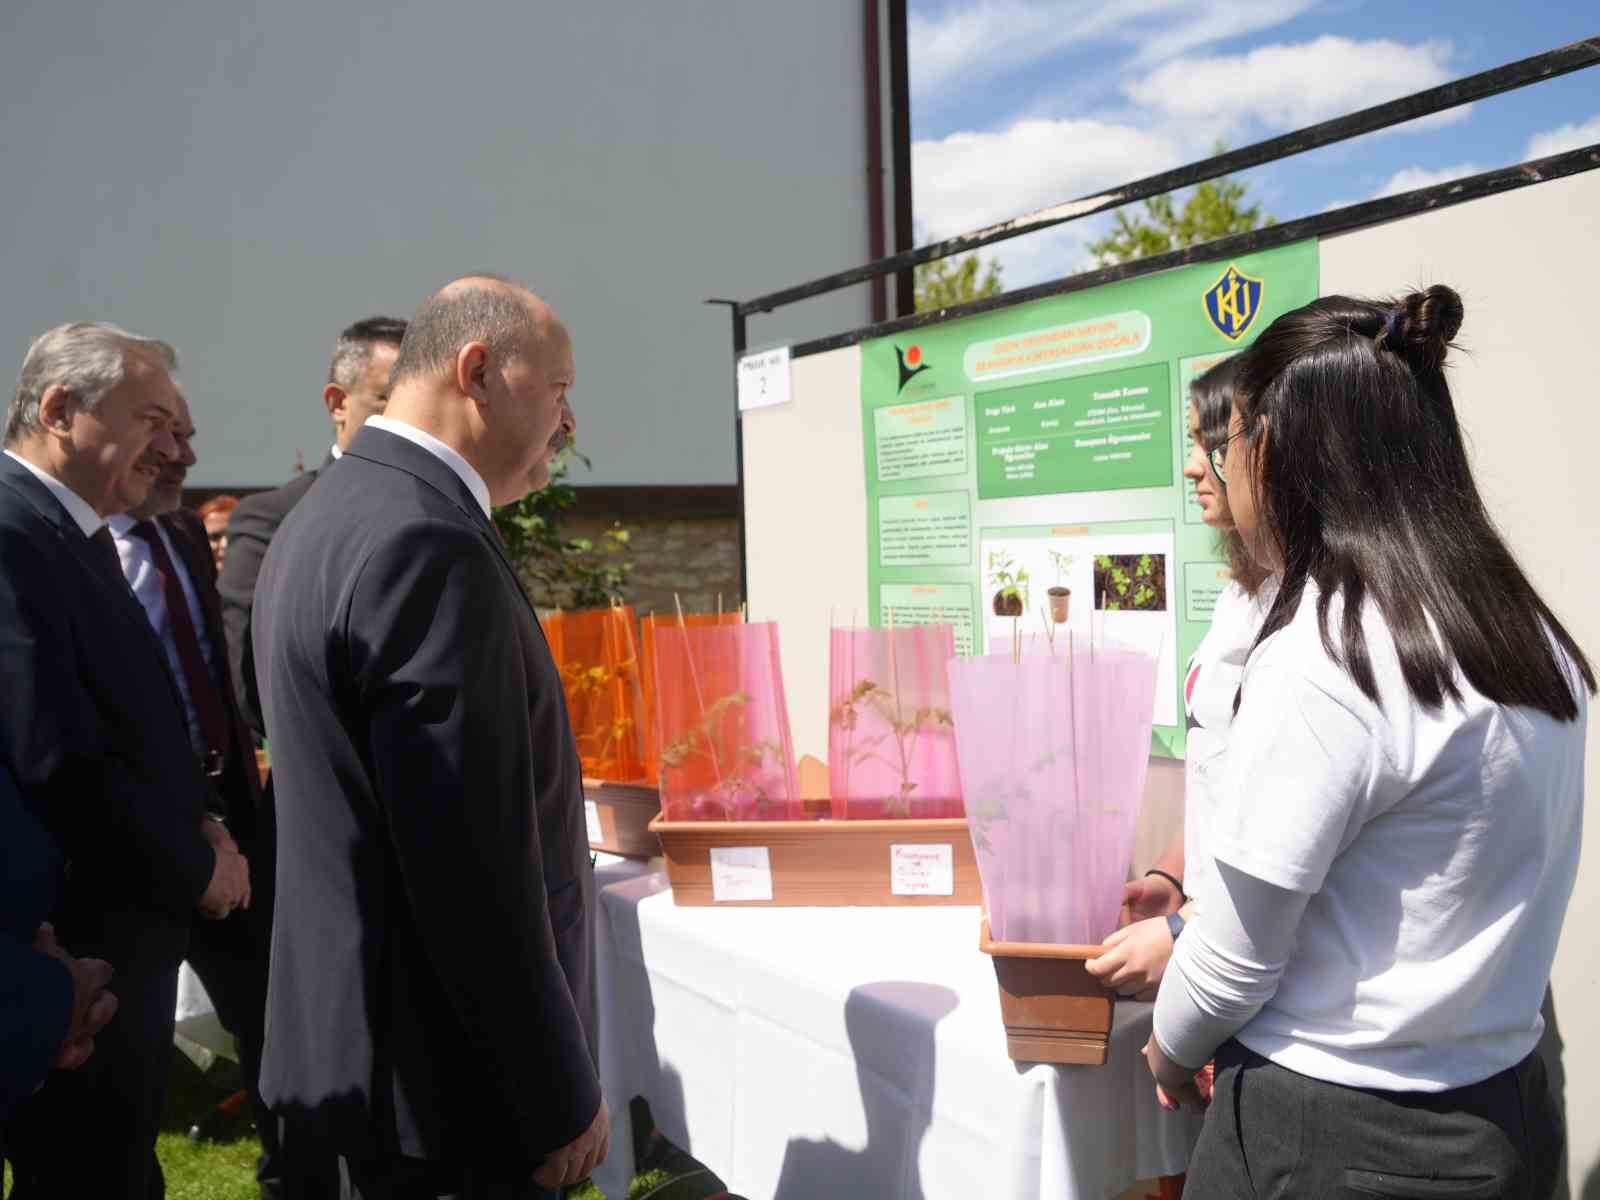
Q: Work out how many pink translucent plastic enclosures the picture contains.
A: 3